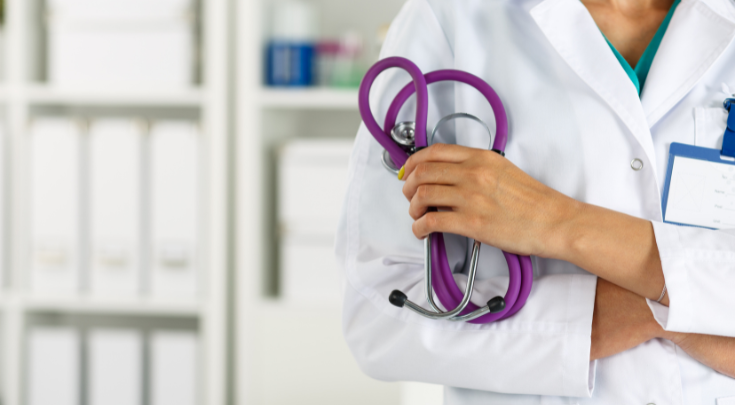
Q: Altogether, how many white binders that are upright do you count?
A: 6